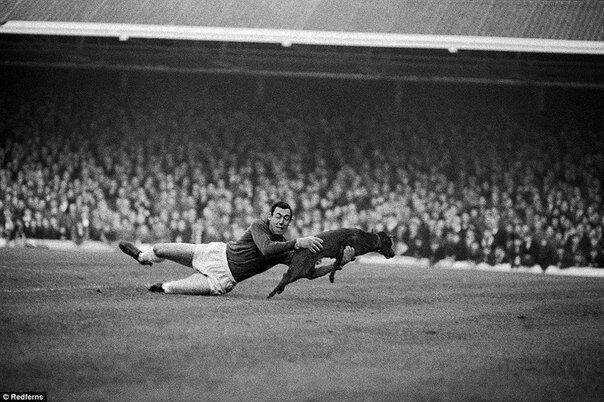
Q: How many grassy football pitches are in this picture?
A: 1